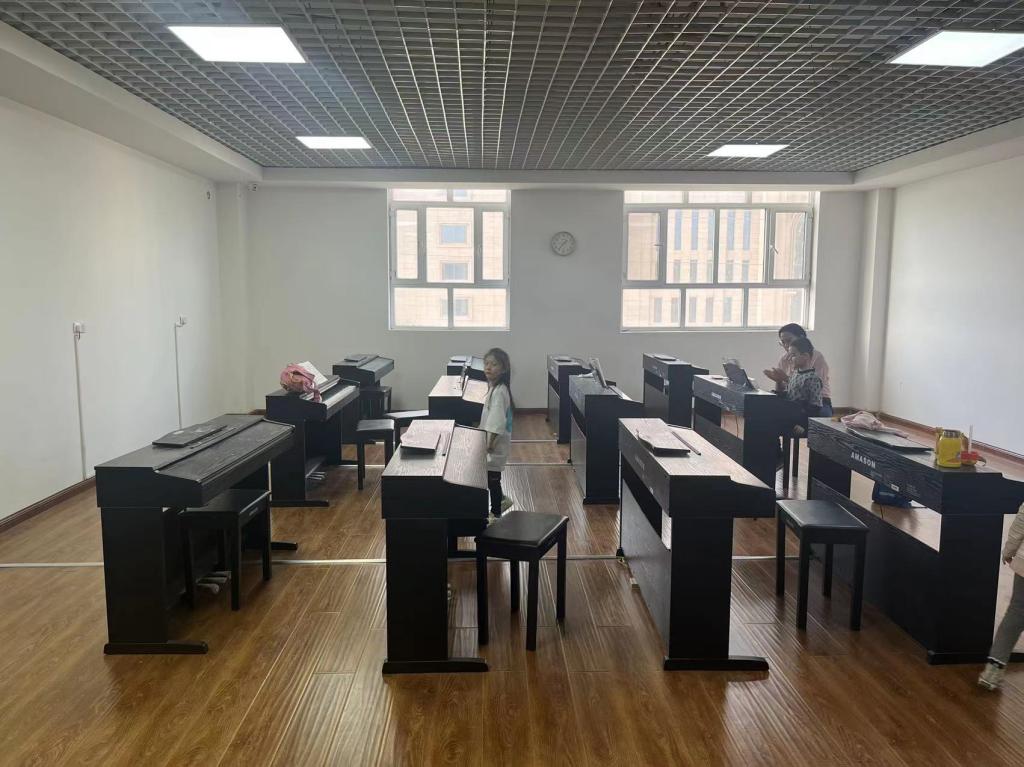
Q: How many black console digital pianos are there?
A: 12